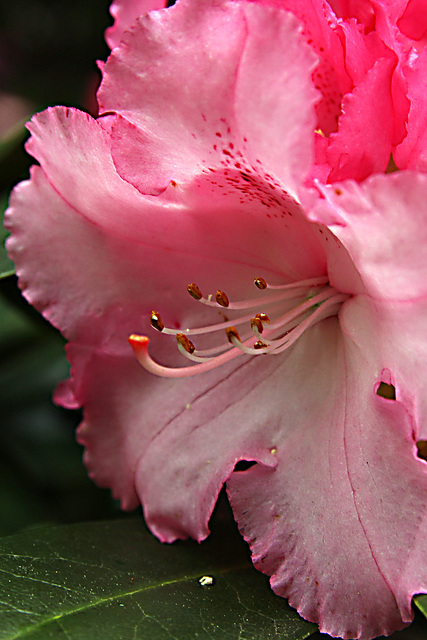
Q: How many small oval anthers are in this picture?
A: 9